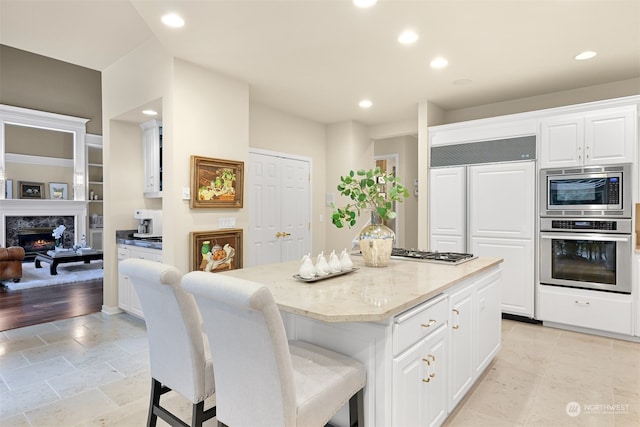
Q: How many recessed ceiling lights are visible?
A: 7